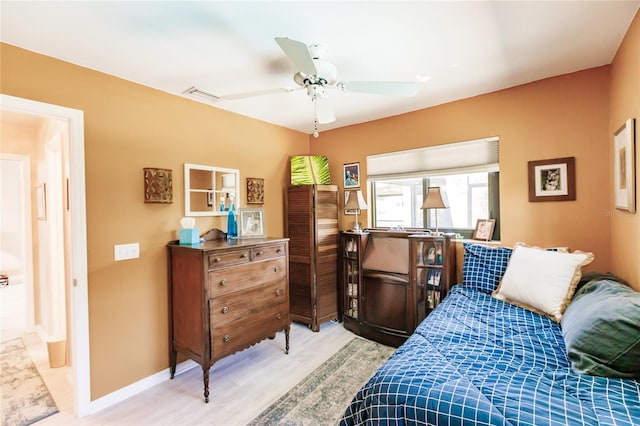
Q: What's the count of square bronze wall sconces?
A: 2